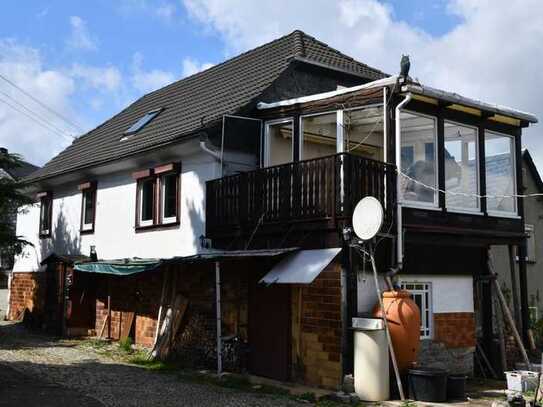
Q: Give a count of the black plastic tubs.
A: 2